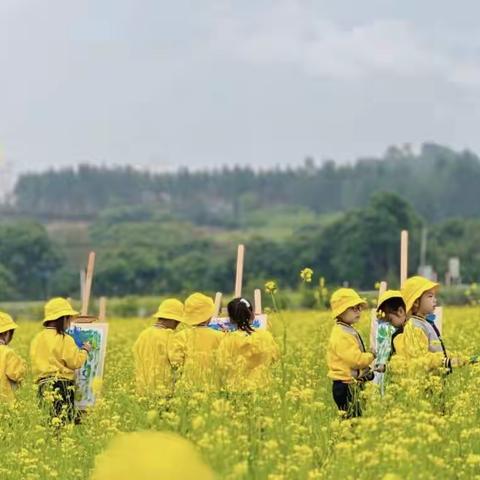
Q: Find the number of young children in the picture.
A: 8